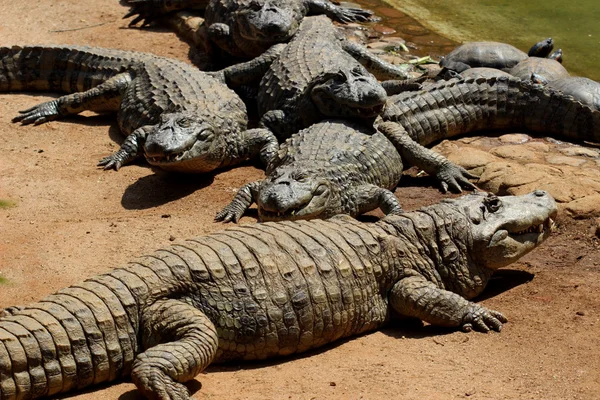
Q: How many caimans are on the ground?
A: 5